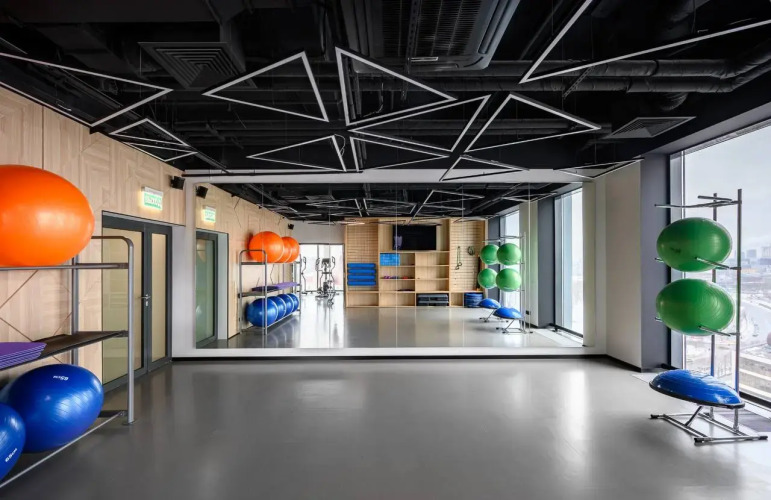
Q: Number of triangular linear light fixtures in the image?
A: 12